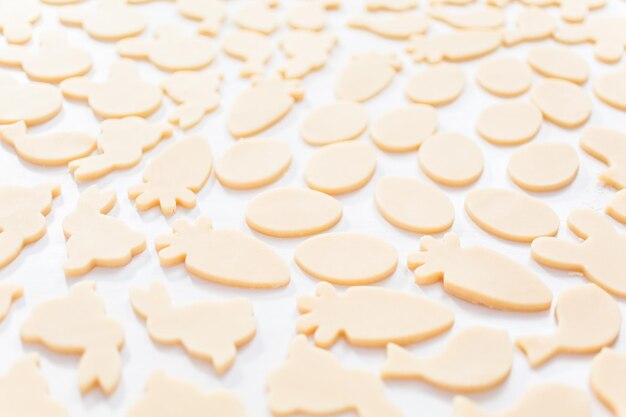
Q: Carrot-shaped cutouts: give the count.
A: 7